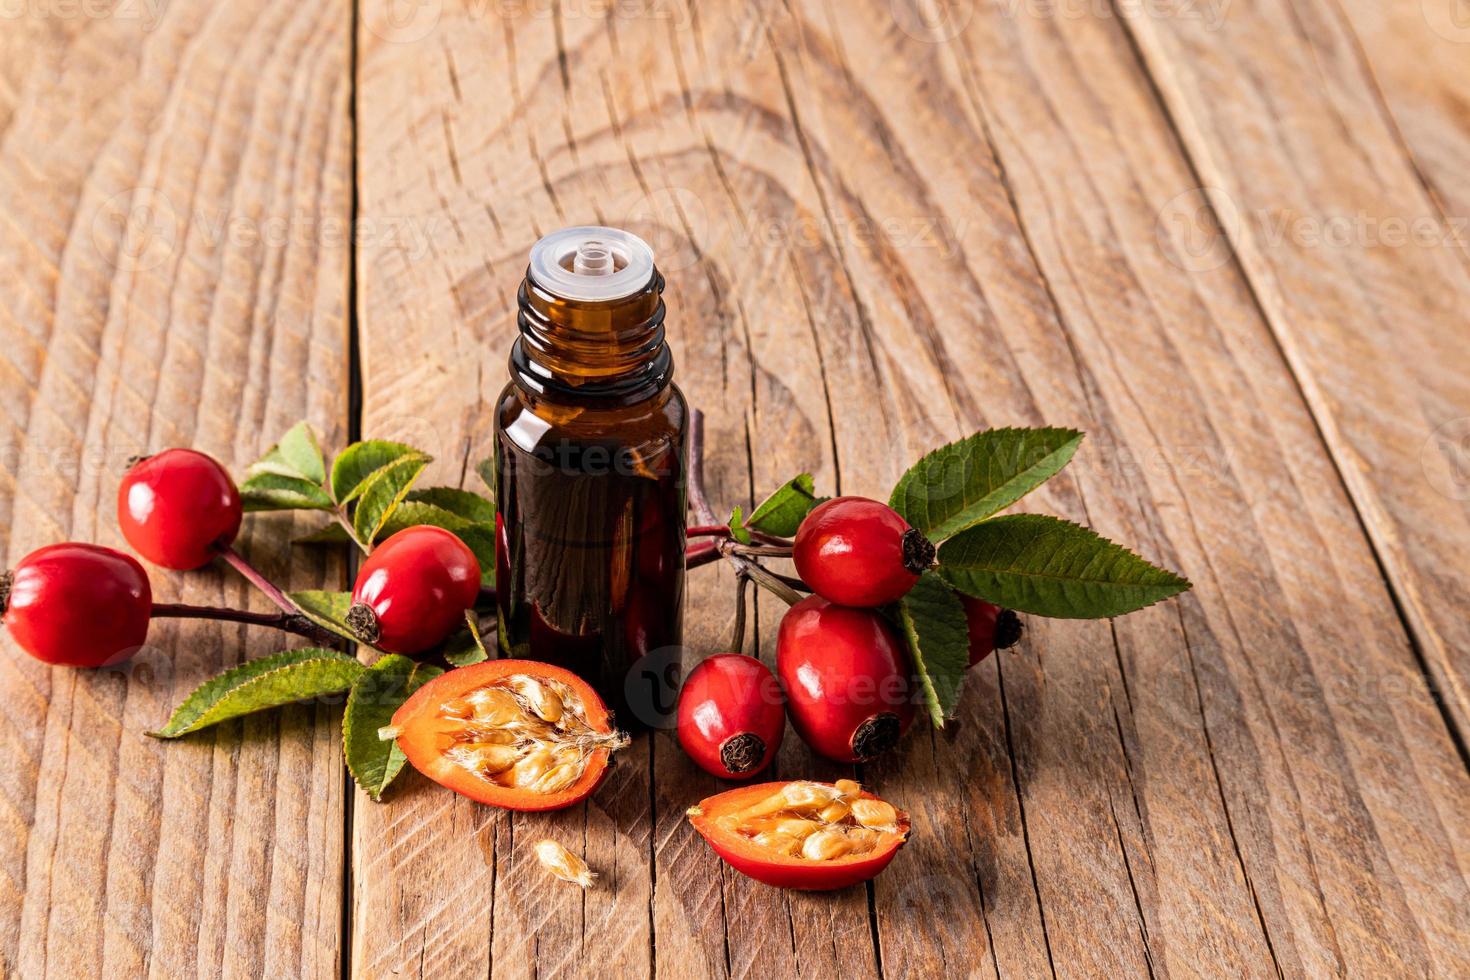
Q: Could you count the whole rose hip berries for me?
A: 7